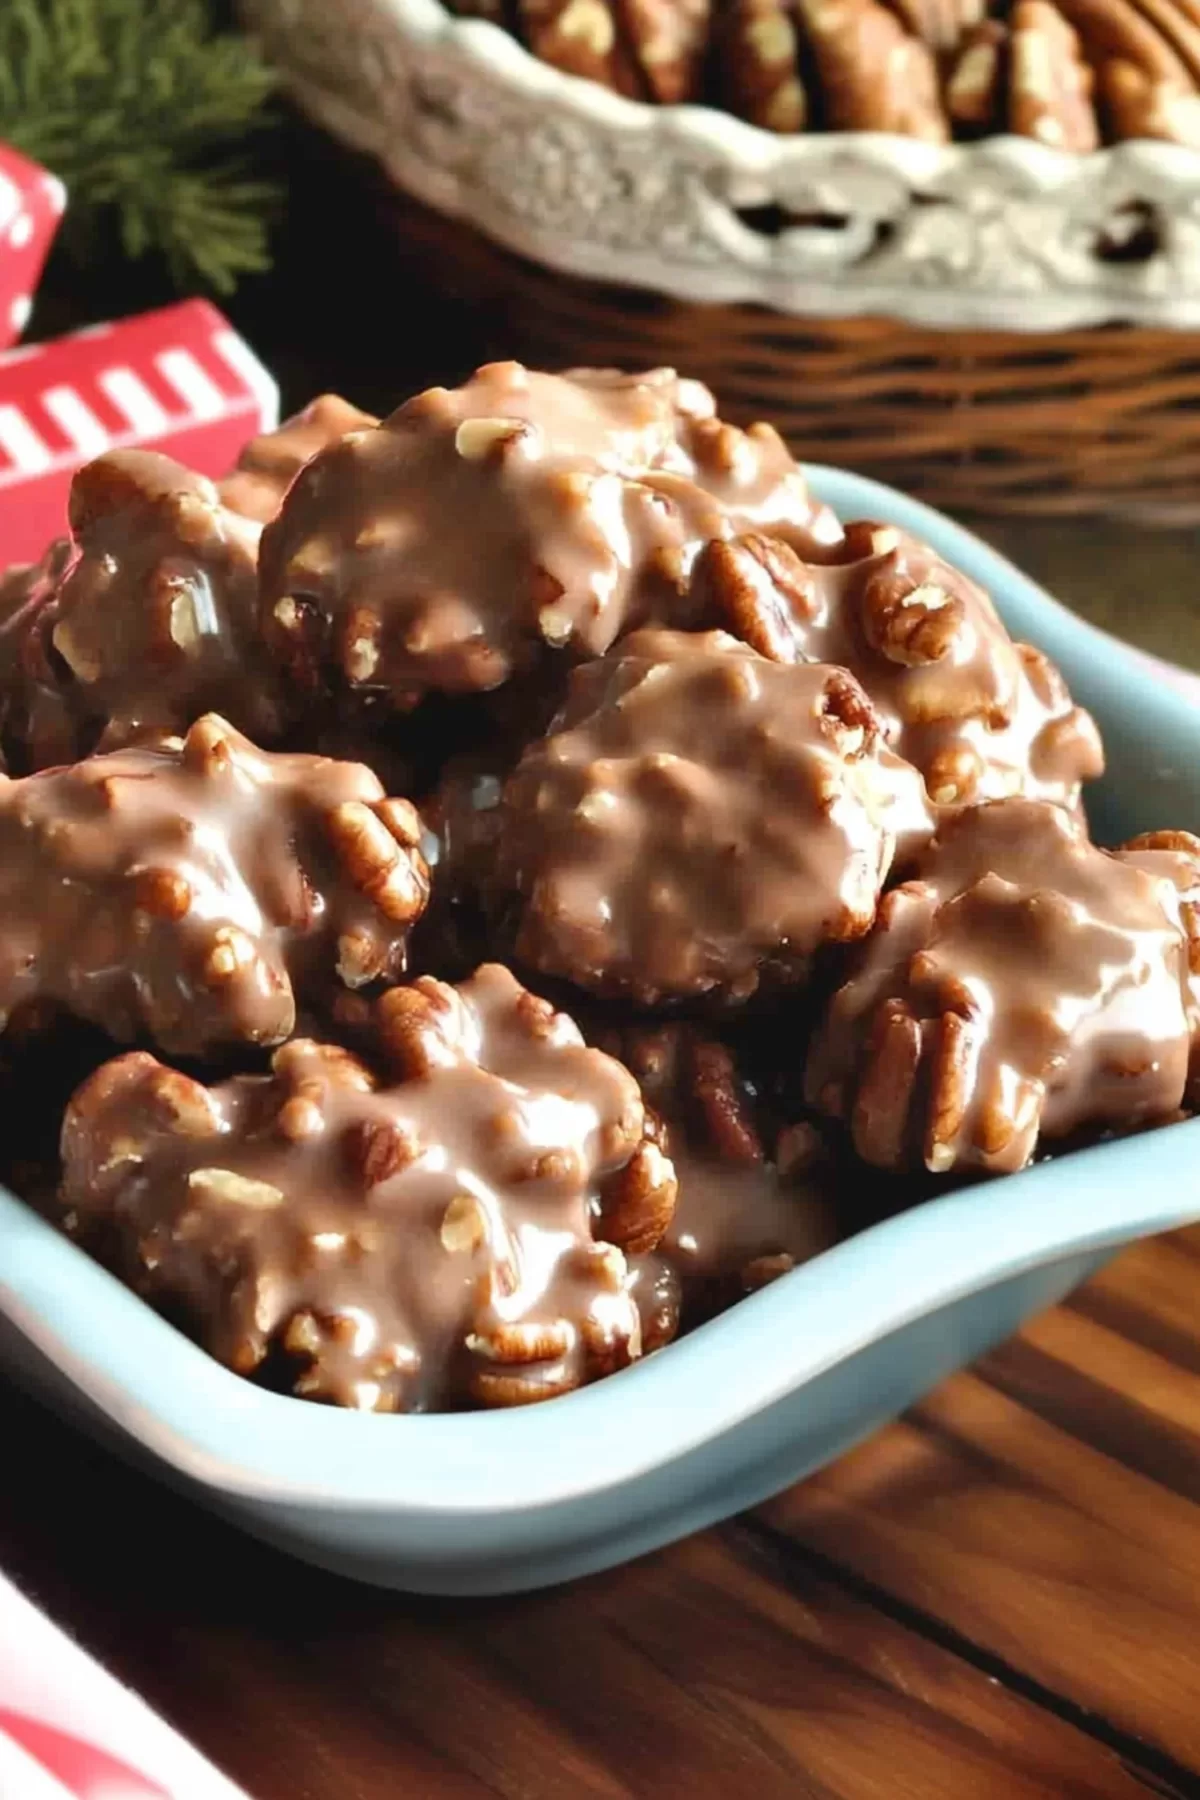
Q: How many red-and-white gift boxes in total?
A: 2